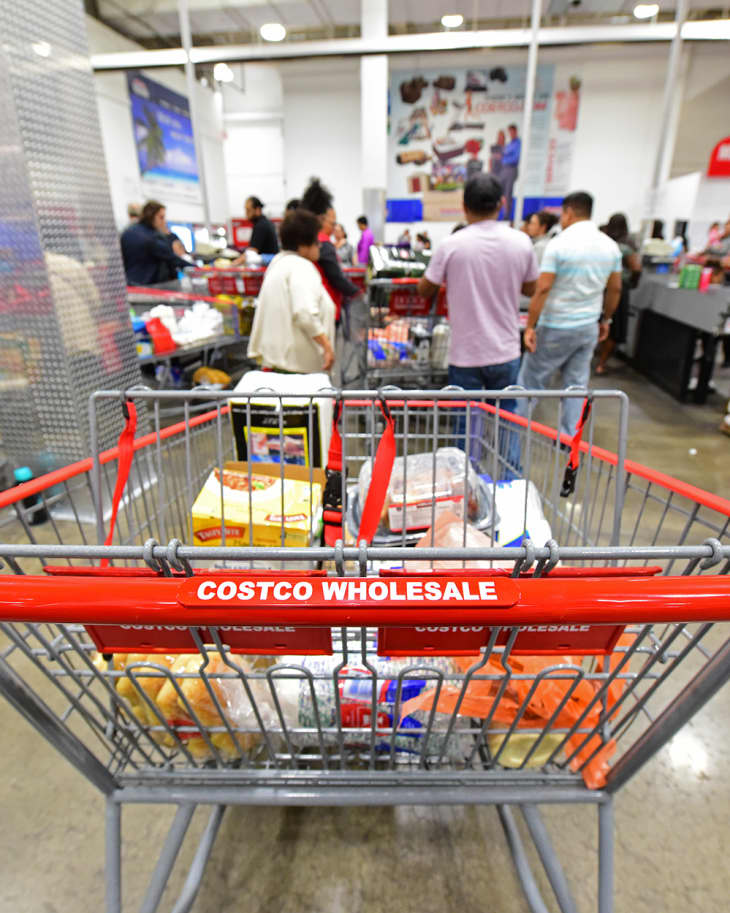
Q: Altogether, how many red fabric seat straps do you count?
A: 4